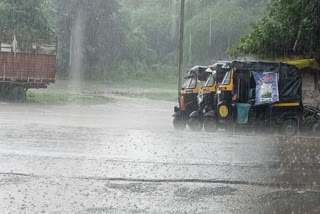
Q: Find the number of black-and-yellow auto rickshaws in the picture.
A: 3